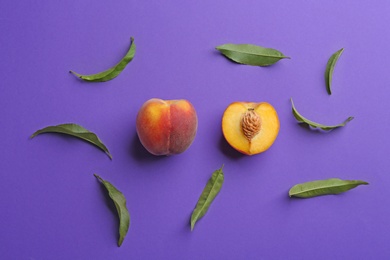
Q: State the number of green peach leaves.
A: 8